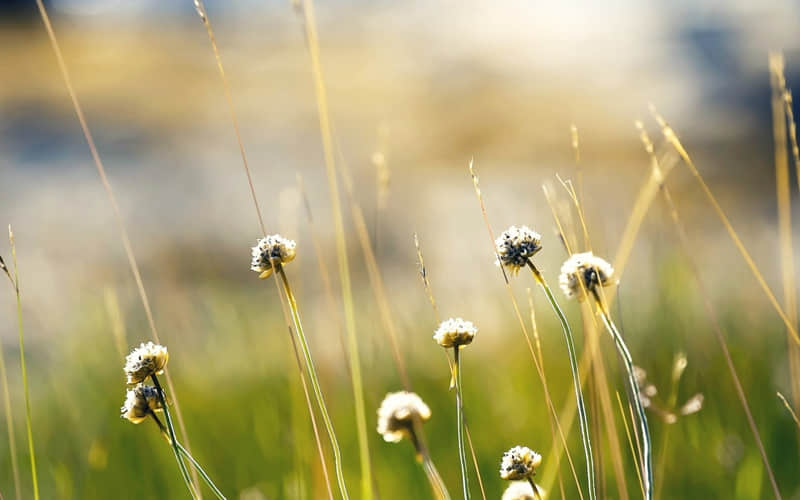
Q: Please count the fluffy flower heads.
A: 9